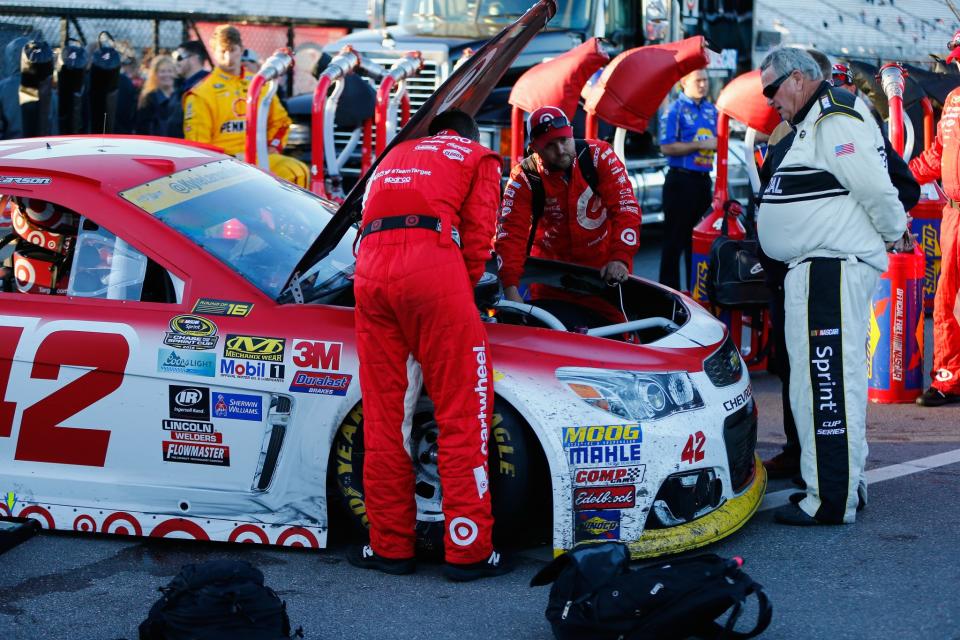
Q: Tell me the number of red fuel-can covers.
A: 3